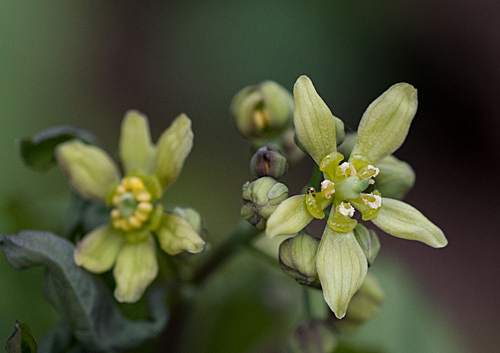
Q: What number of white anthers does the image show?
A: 5